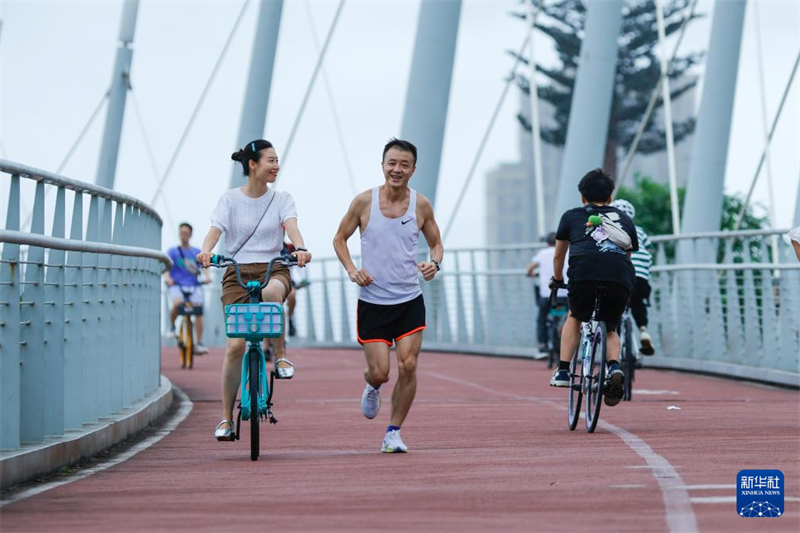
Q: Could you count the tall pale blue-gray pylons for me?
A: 5